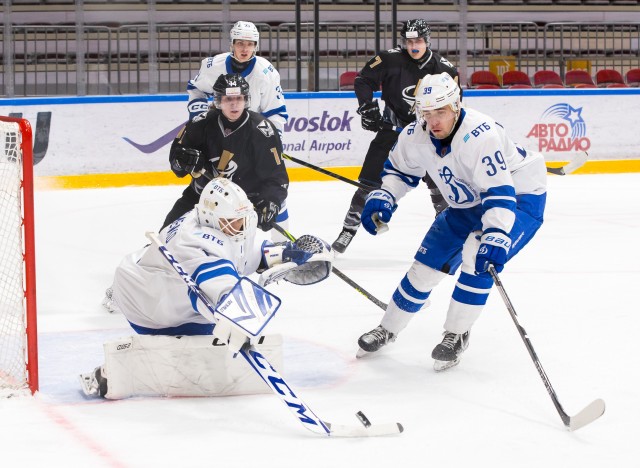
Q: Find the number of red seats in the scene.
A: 7